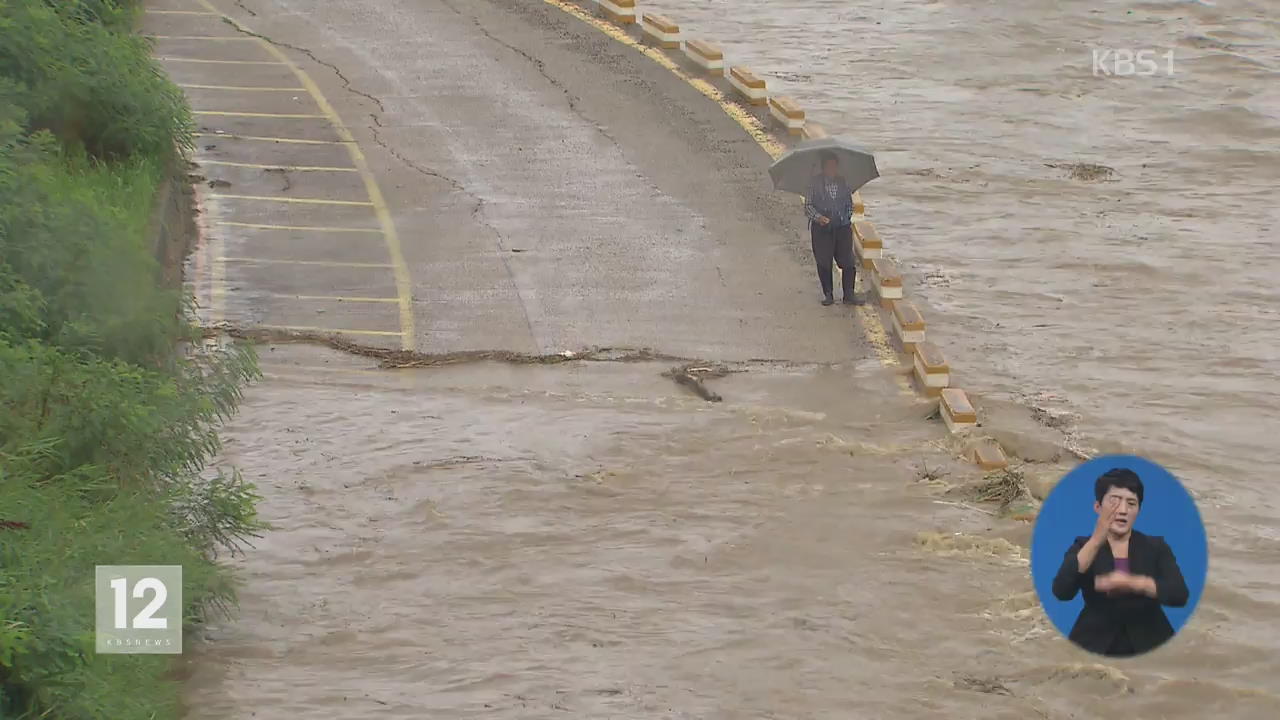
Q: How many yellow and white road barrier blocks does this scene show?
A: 13